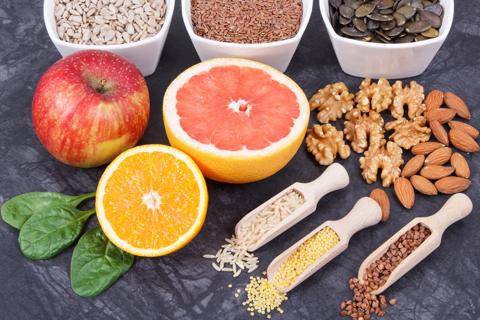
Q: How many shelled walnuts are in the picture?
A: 7